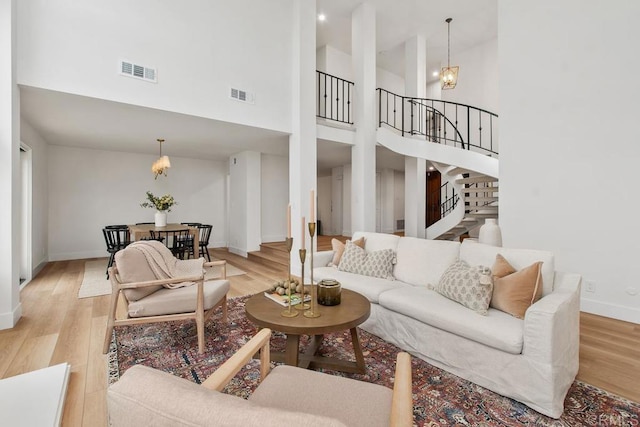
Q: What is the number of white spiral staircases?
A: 1